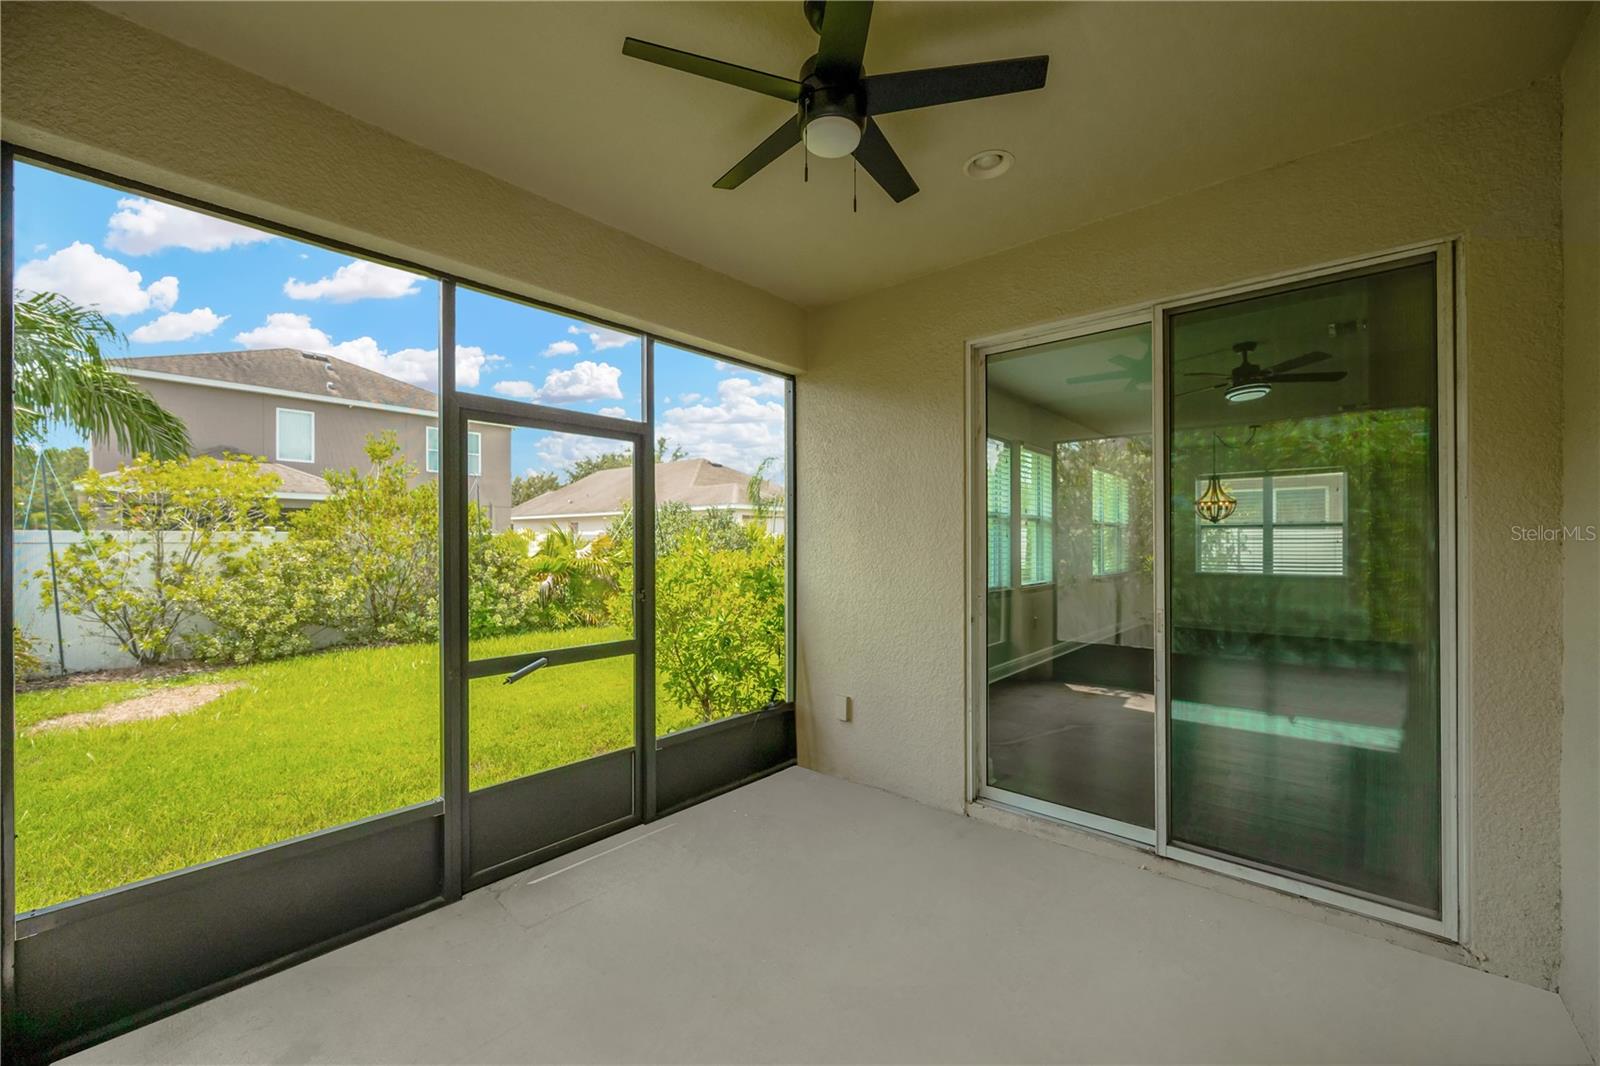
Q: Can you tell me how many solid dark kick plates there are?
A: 3